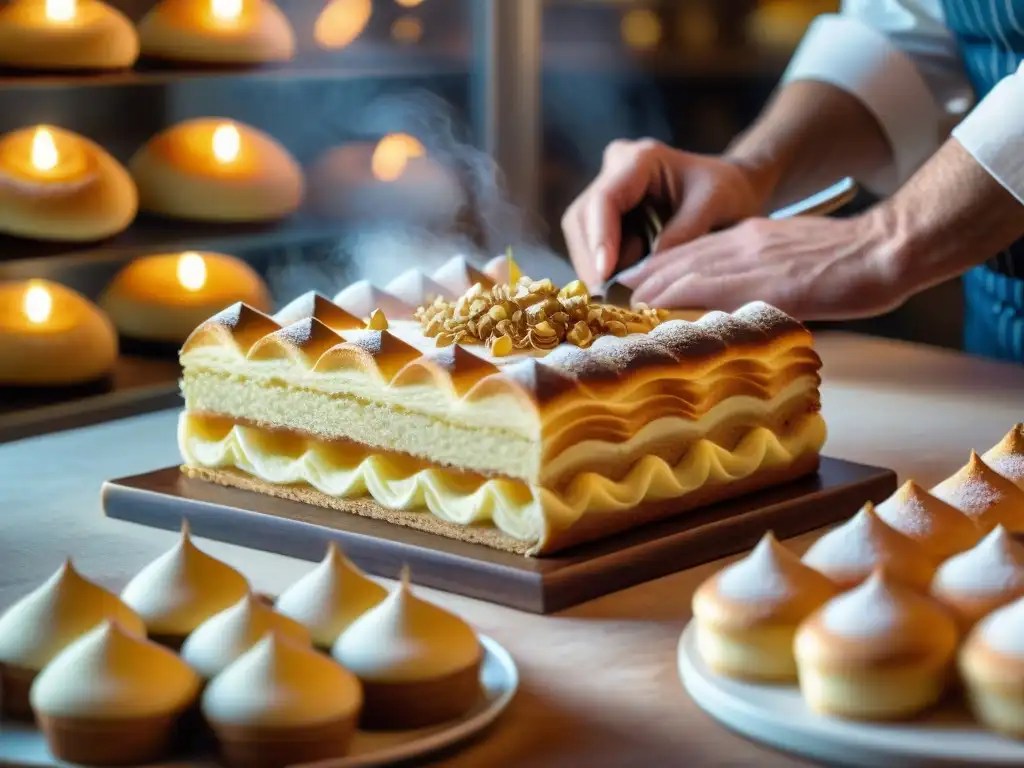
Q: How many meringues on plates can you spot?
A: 15